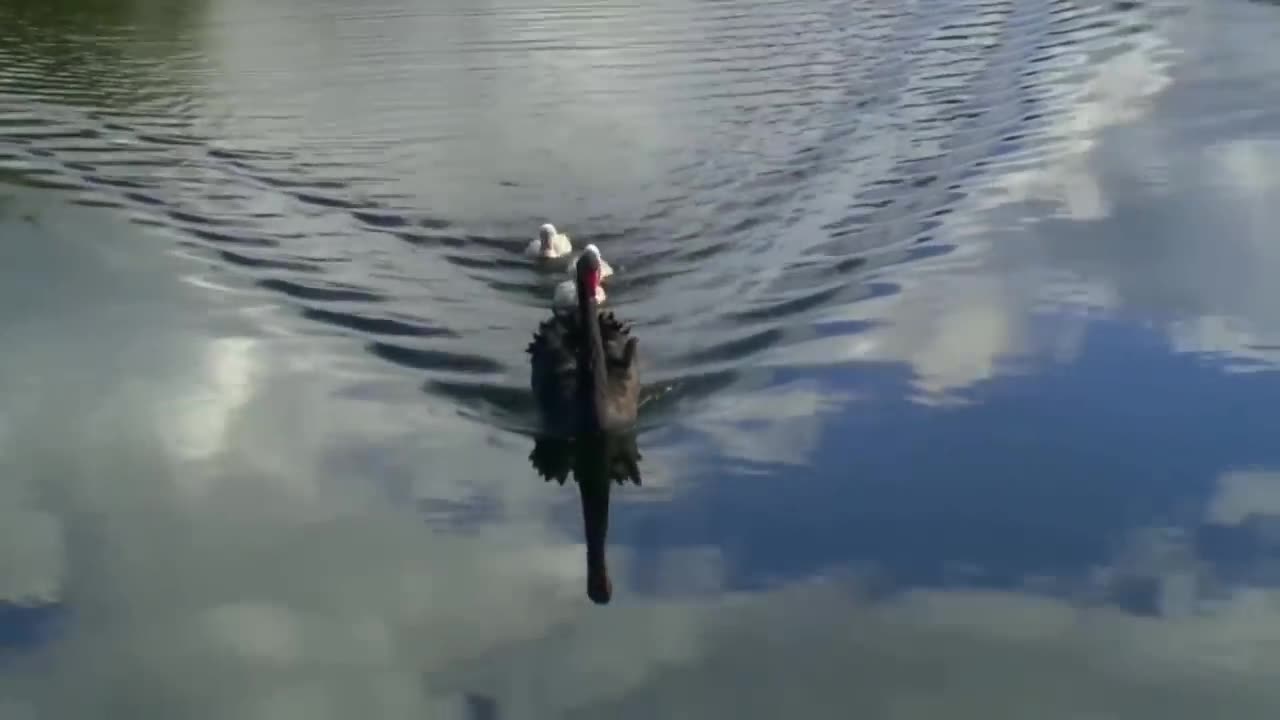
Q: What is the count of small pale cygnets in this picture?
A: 3